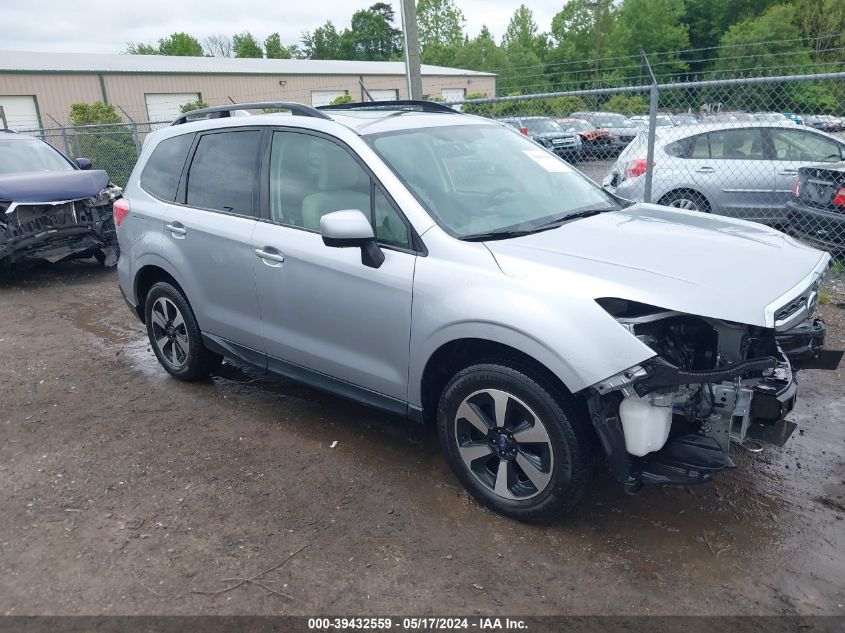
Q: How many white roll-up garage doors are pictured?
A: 5